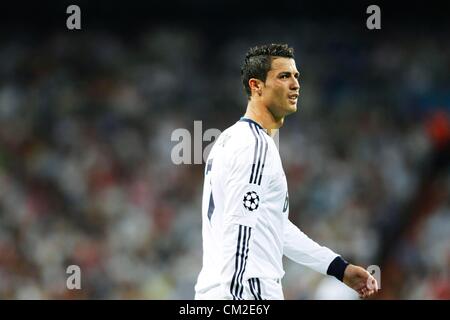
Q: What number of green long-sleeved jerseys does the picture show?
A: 0